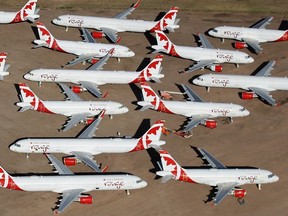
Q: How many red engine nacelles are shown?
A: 11